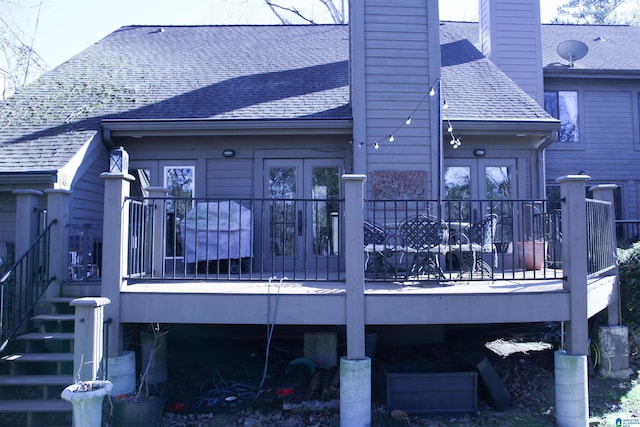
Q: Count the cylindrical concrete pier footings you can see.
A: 3